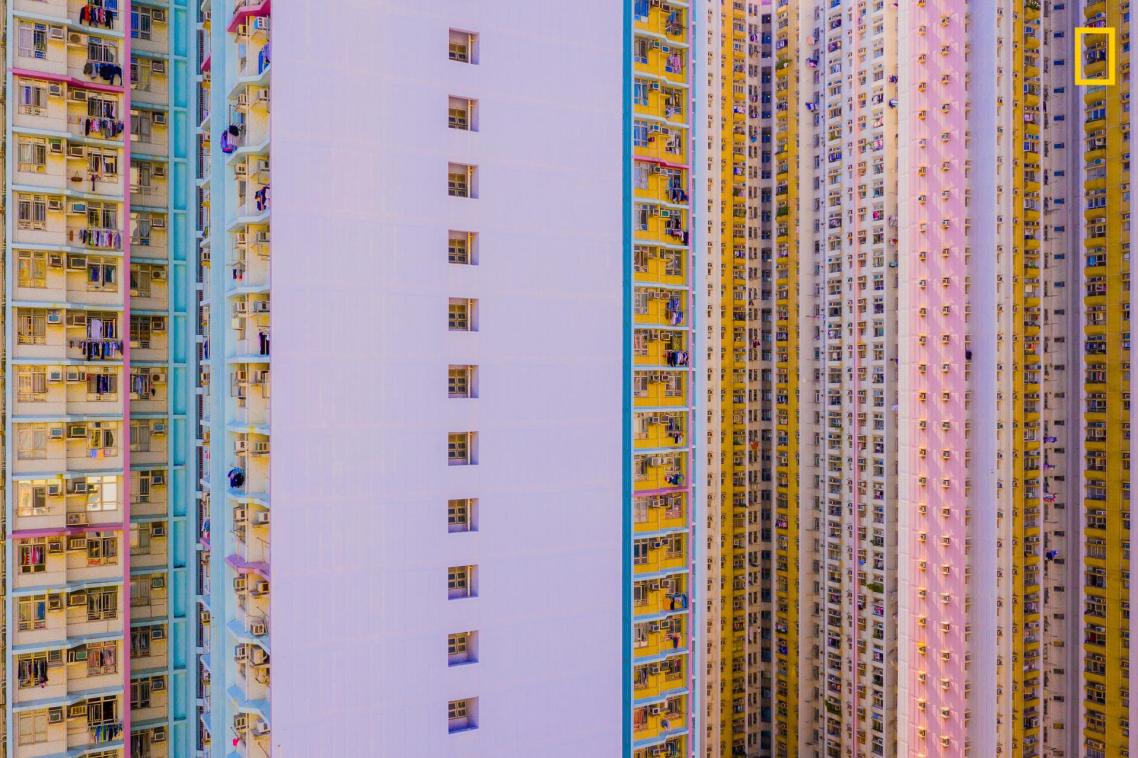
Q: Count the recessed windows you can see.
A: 11